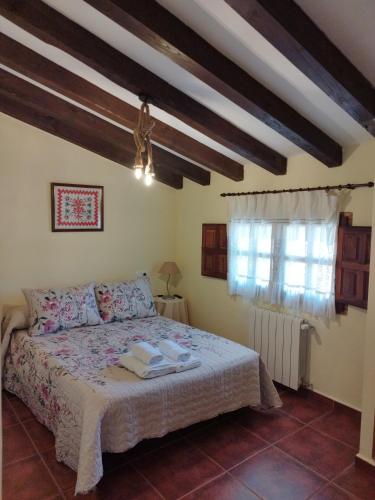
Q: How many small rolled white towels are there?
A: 2